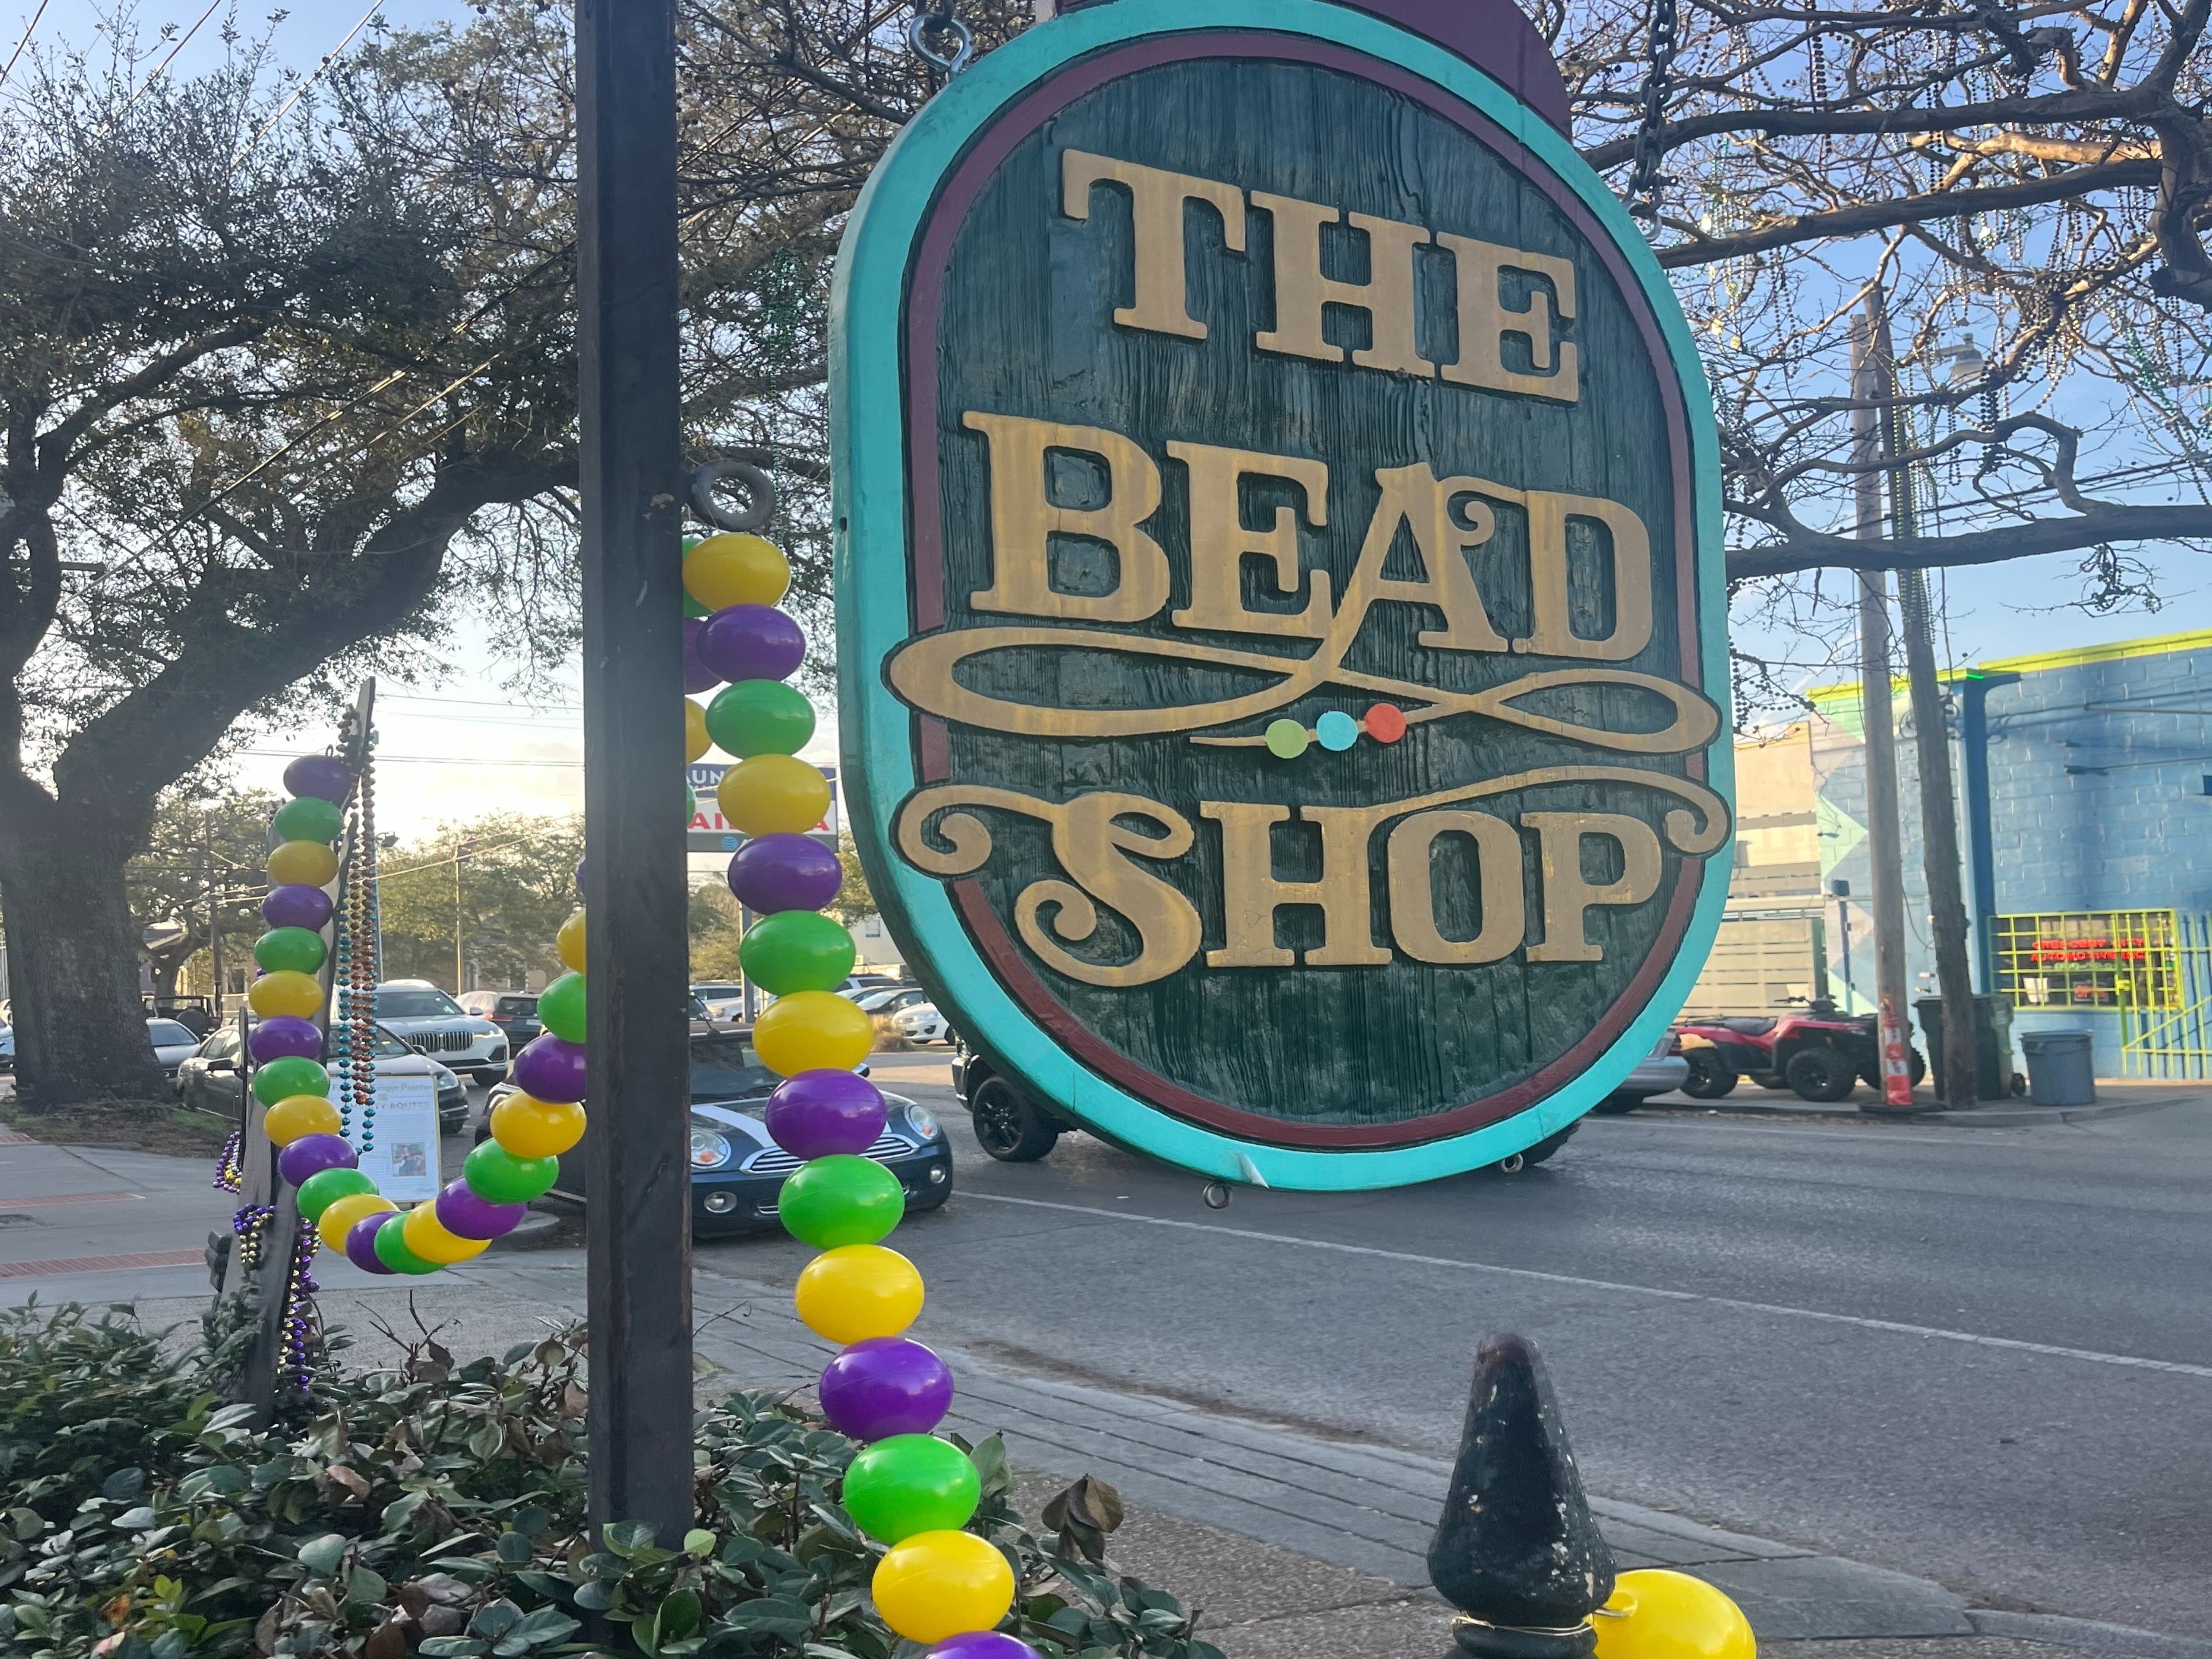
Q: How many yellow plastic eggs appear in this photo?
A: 14